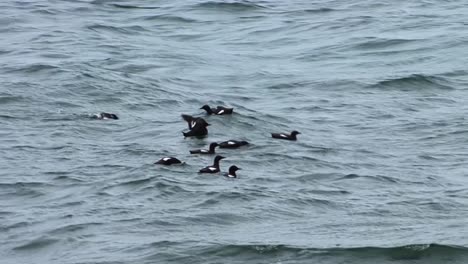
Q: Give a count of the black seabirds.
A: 9